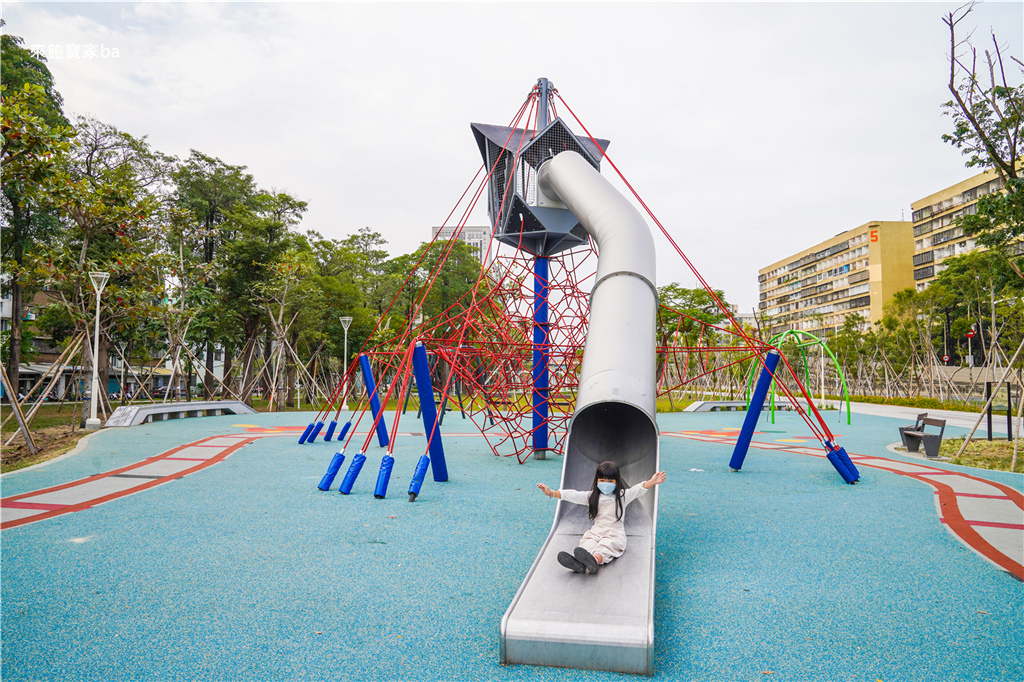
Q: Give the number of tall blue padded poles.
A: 4